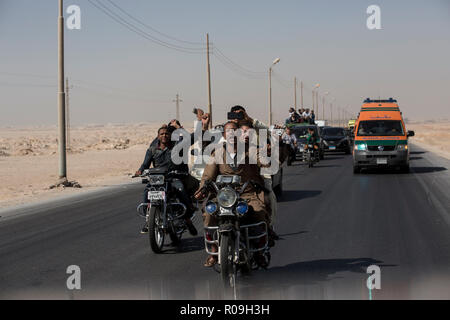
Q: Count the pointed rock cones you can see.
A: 0